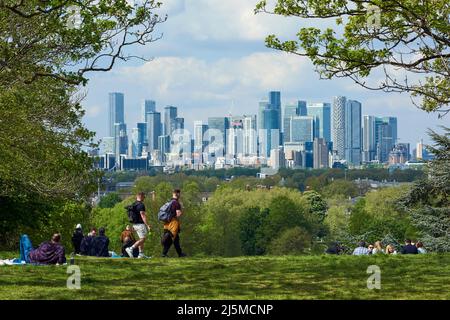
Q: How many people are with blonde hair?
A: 2